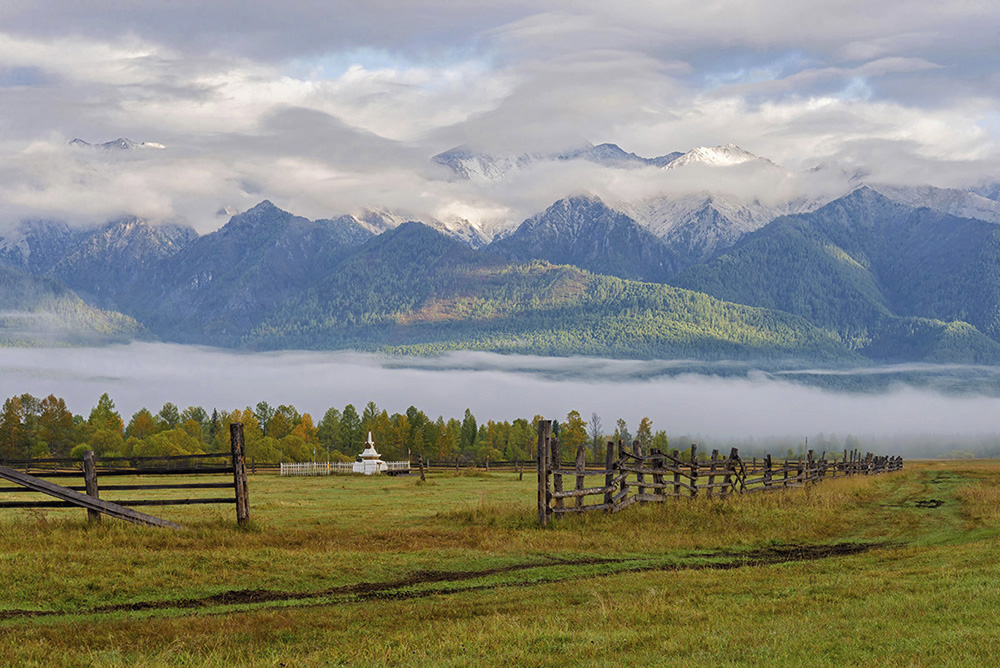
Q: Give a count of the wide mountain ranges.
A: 1